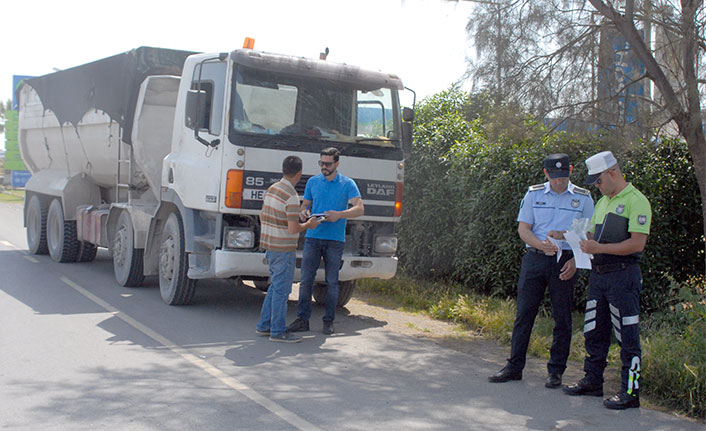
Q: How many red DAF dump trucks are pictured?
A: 0